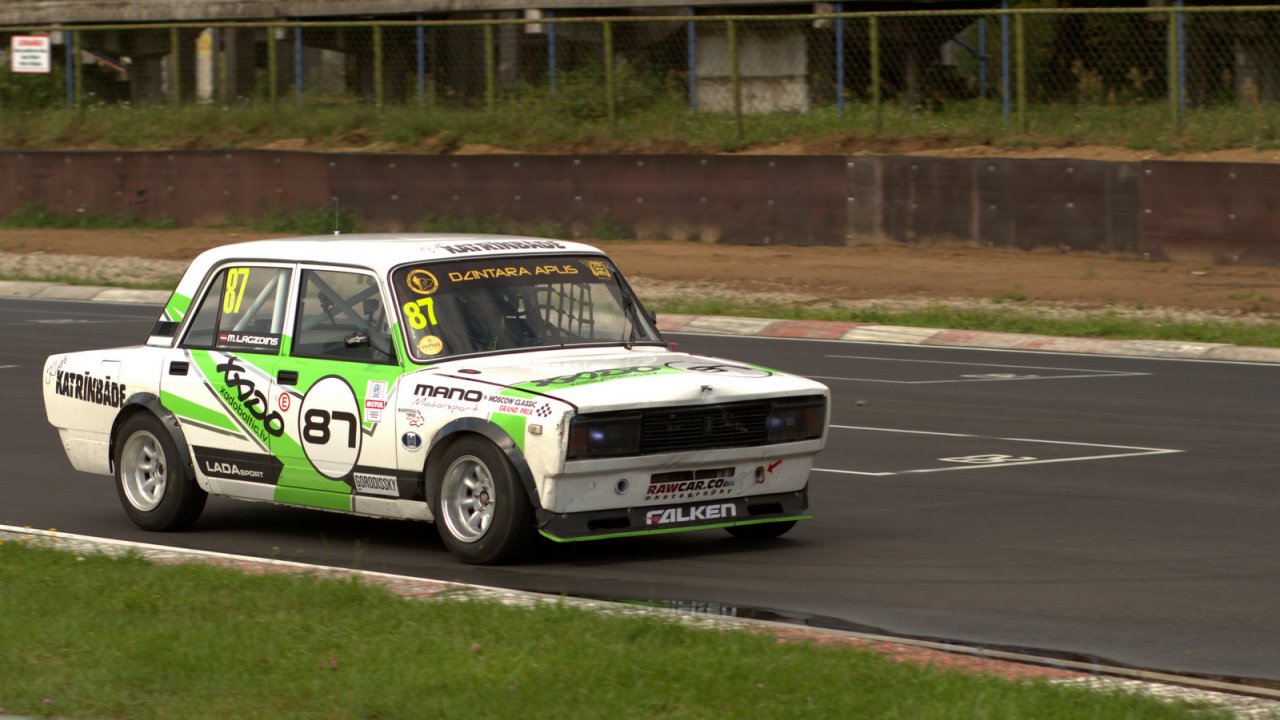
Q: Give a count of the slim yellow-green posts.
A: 10